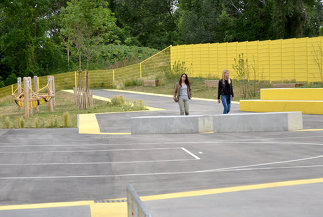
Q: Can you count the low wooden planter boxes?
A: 3